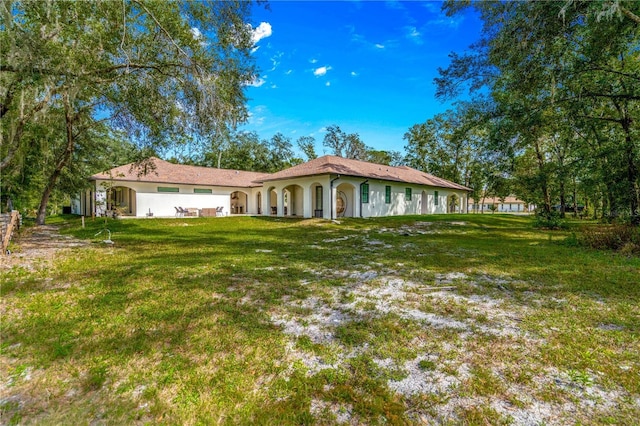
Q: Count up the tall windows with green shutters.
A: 4